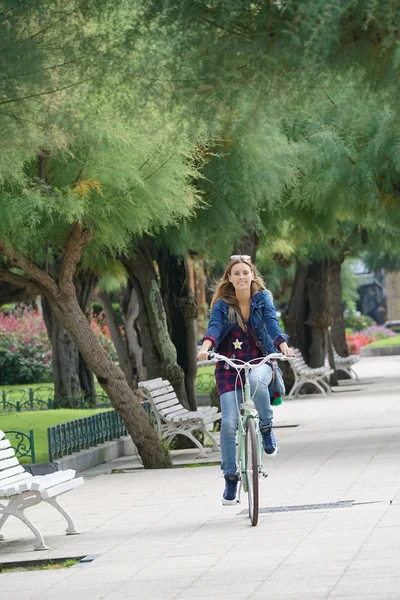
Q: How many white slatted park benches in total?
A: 4